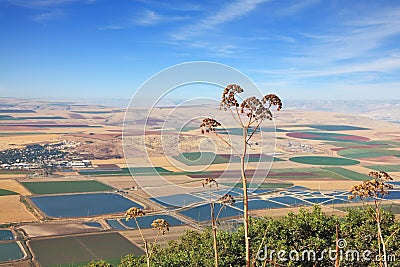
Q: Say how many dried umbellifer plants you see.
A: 4